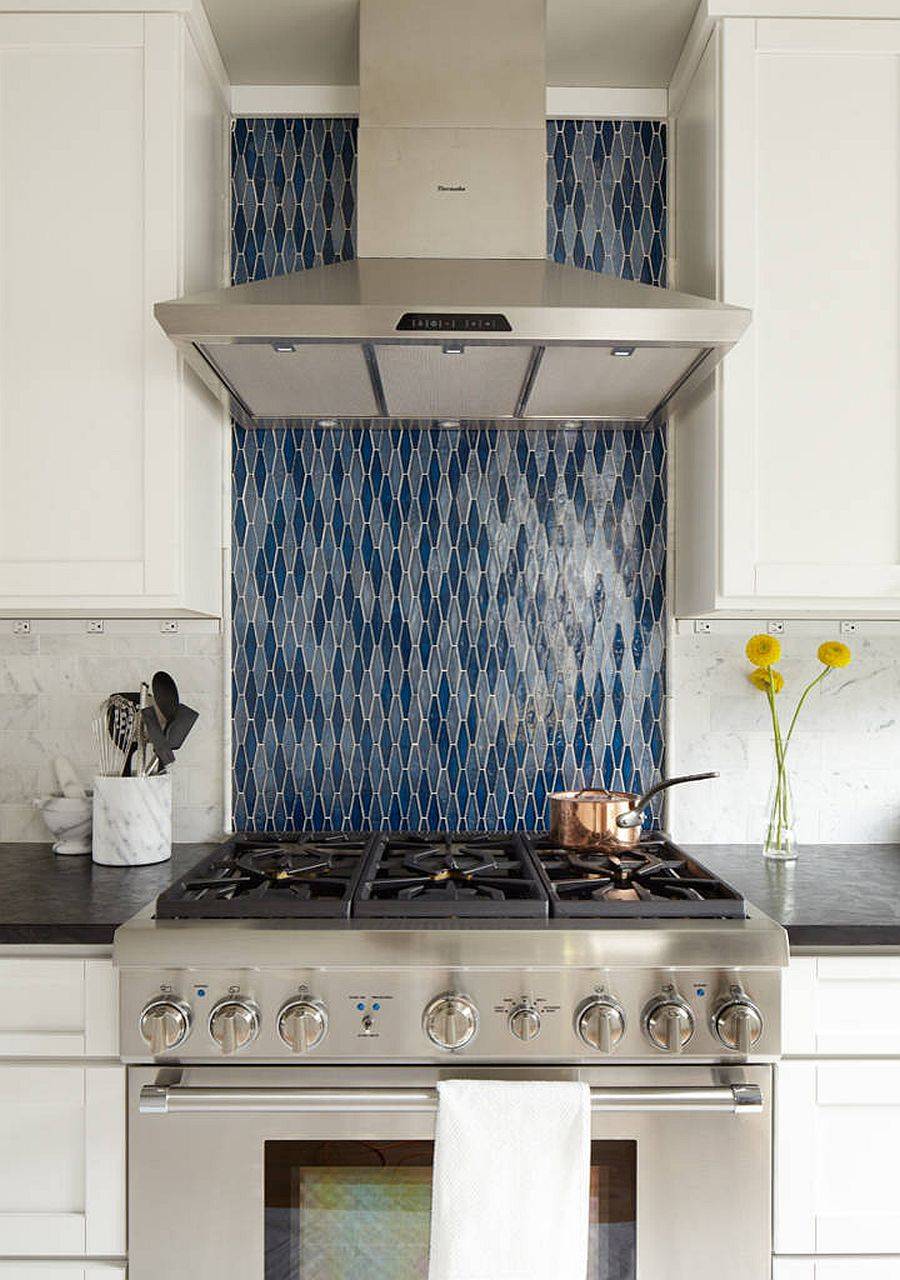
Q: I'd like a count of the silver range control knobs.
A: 8